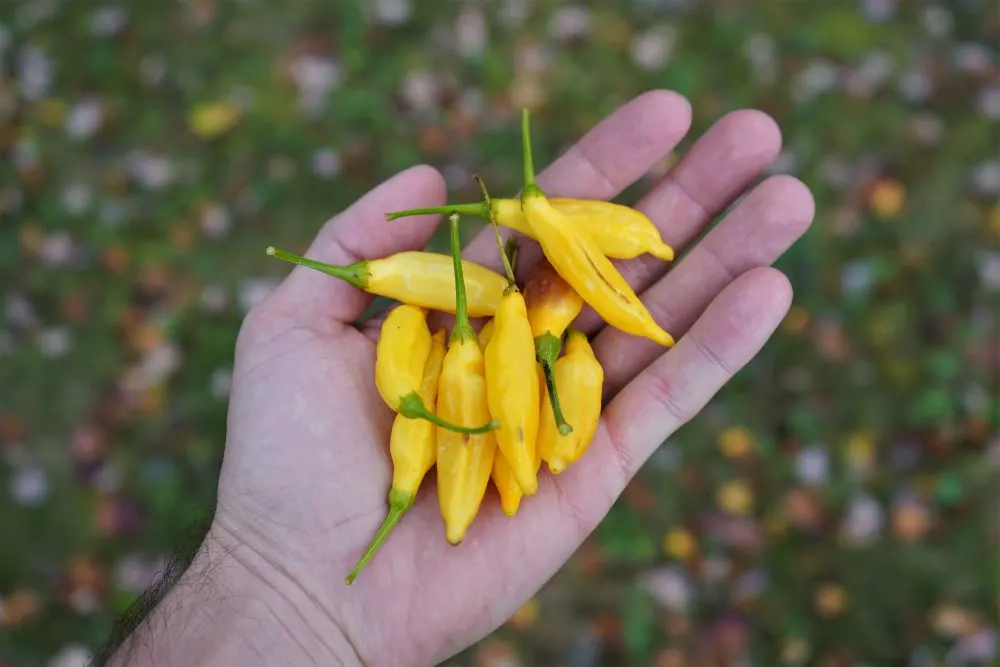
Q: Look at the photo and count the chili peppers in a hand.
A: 10